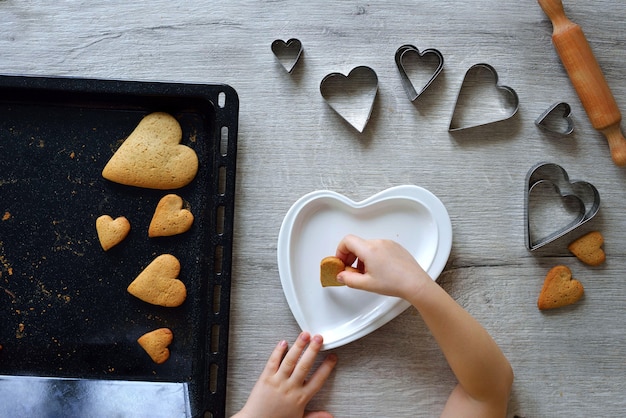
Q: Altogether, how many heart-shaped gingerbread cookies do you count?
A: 8